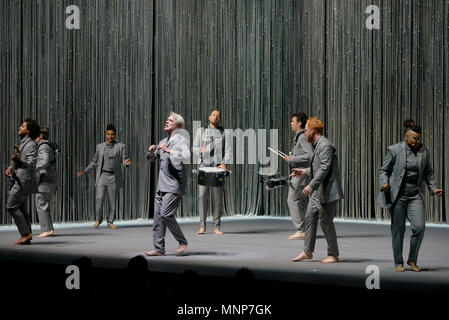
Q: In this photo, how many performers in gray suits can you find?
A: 8